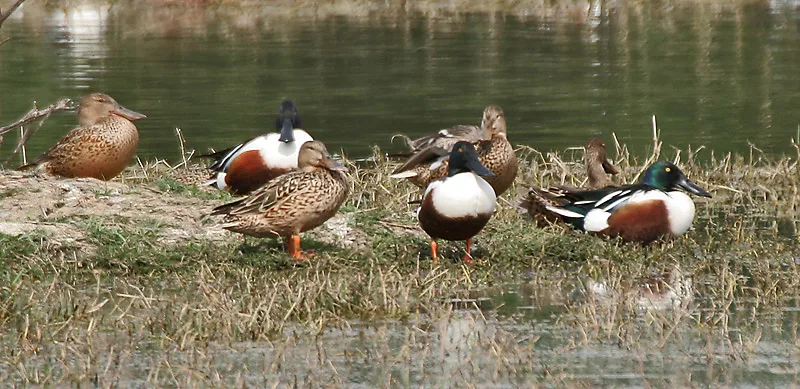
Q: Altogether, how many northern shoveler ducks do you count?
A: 7